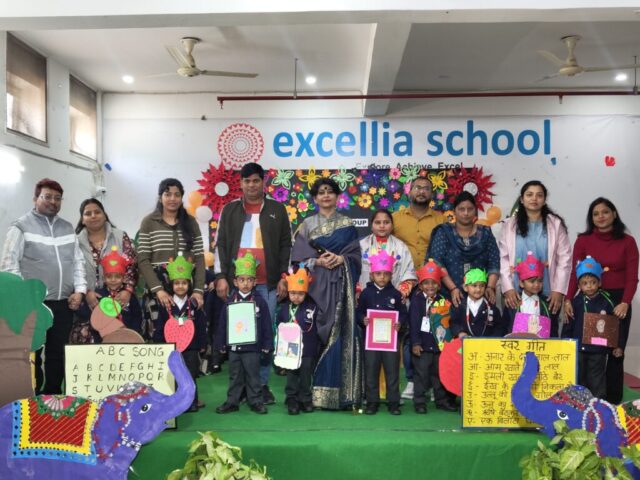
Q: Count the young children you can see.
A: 9